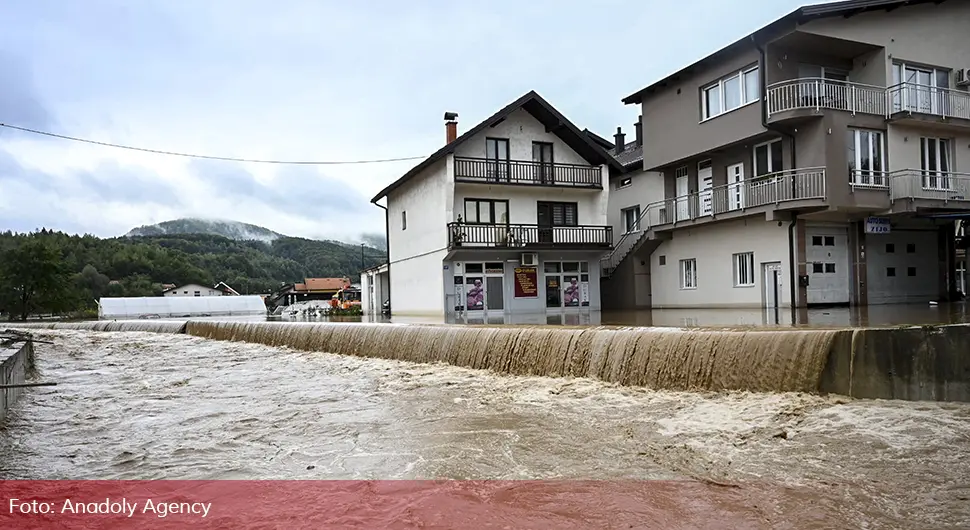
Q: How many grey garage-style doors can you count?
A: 2